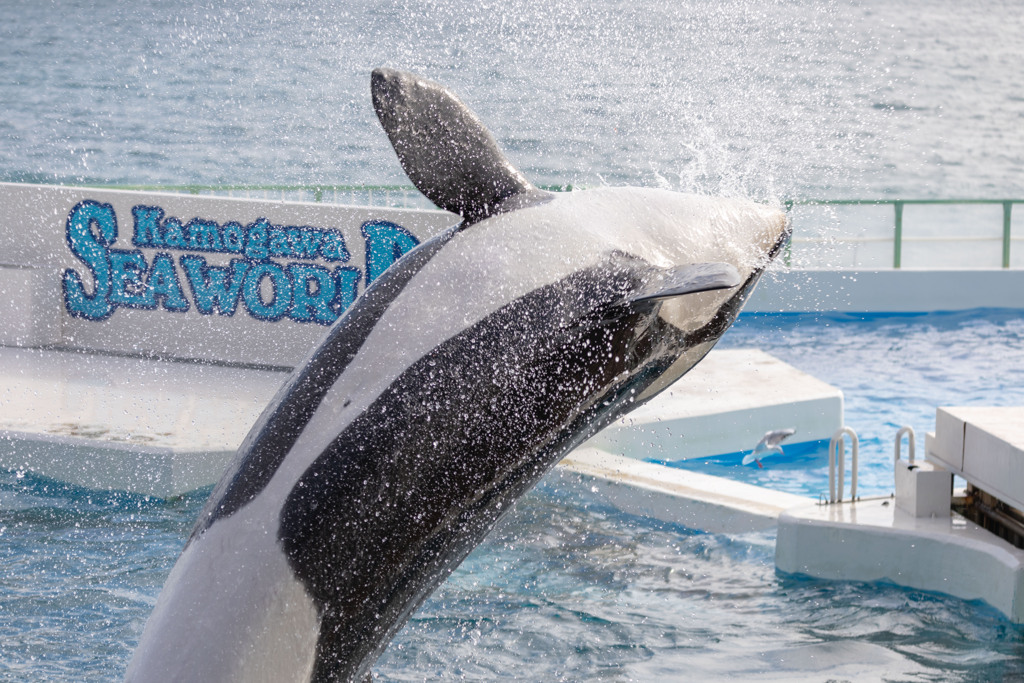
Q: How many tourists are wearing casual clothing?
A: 0